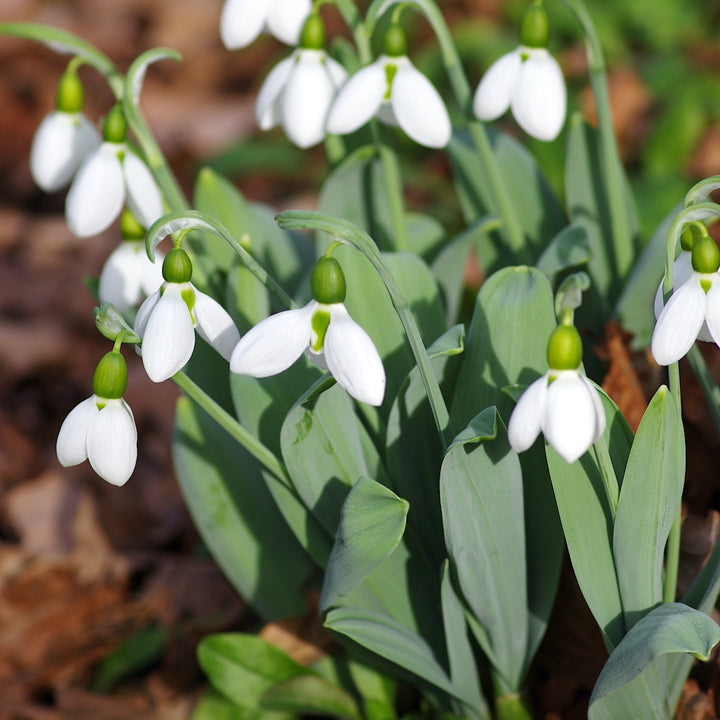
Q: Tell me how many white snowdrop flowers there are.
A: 13